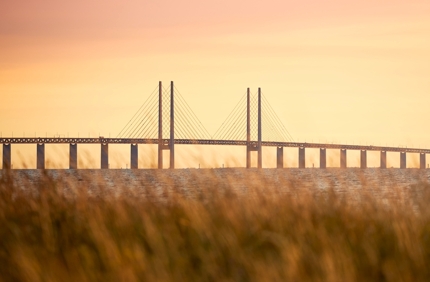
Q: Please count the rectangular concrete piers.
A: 13